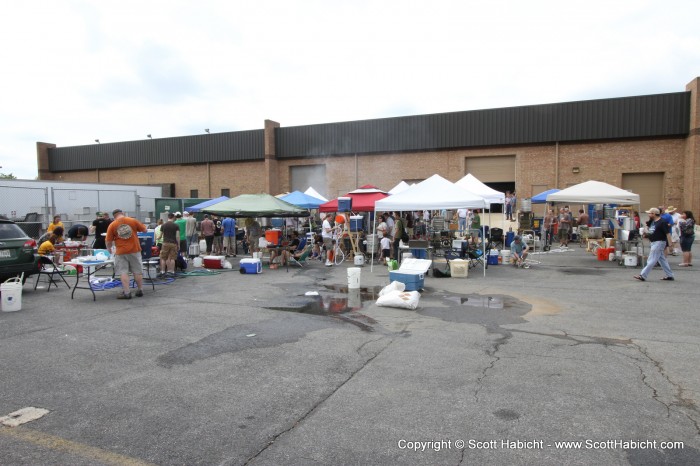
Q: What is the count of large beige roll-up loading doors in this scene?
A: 3